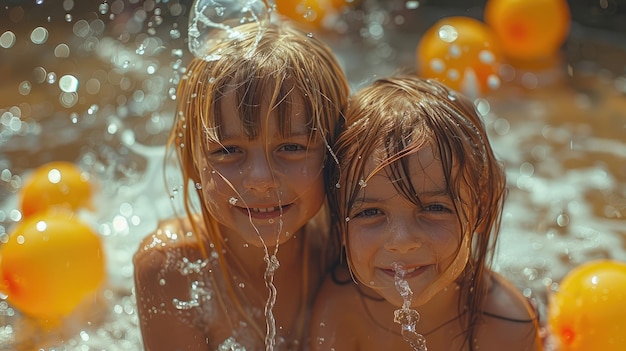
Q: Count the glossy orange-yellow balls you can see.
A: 6